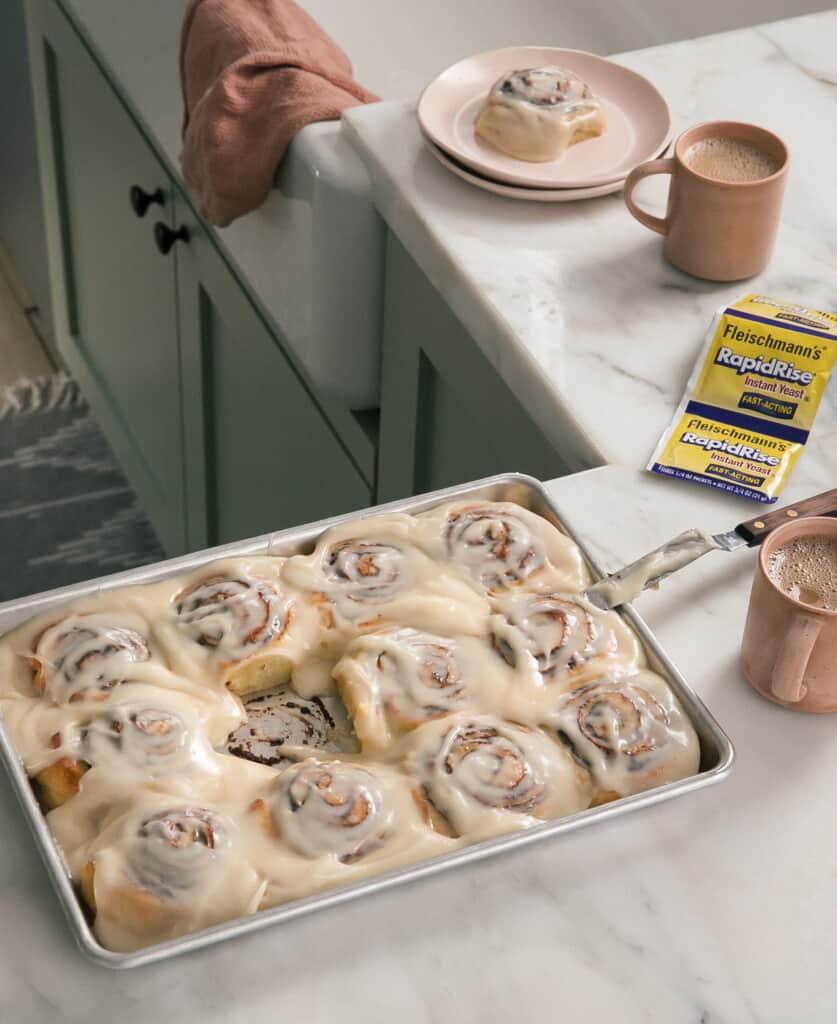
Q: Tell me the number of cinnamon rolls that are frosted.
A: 12